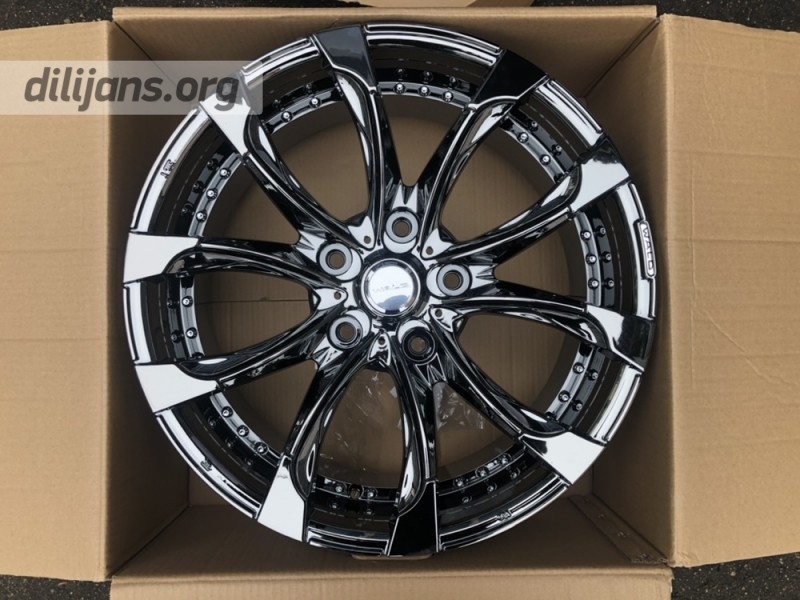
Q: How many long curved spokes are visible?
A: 10